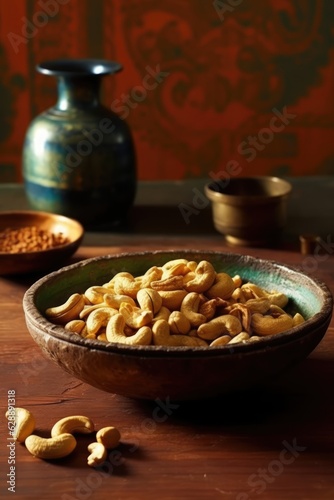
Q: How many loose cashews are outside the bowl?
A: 5